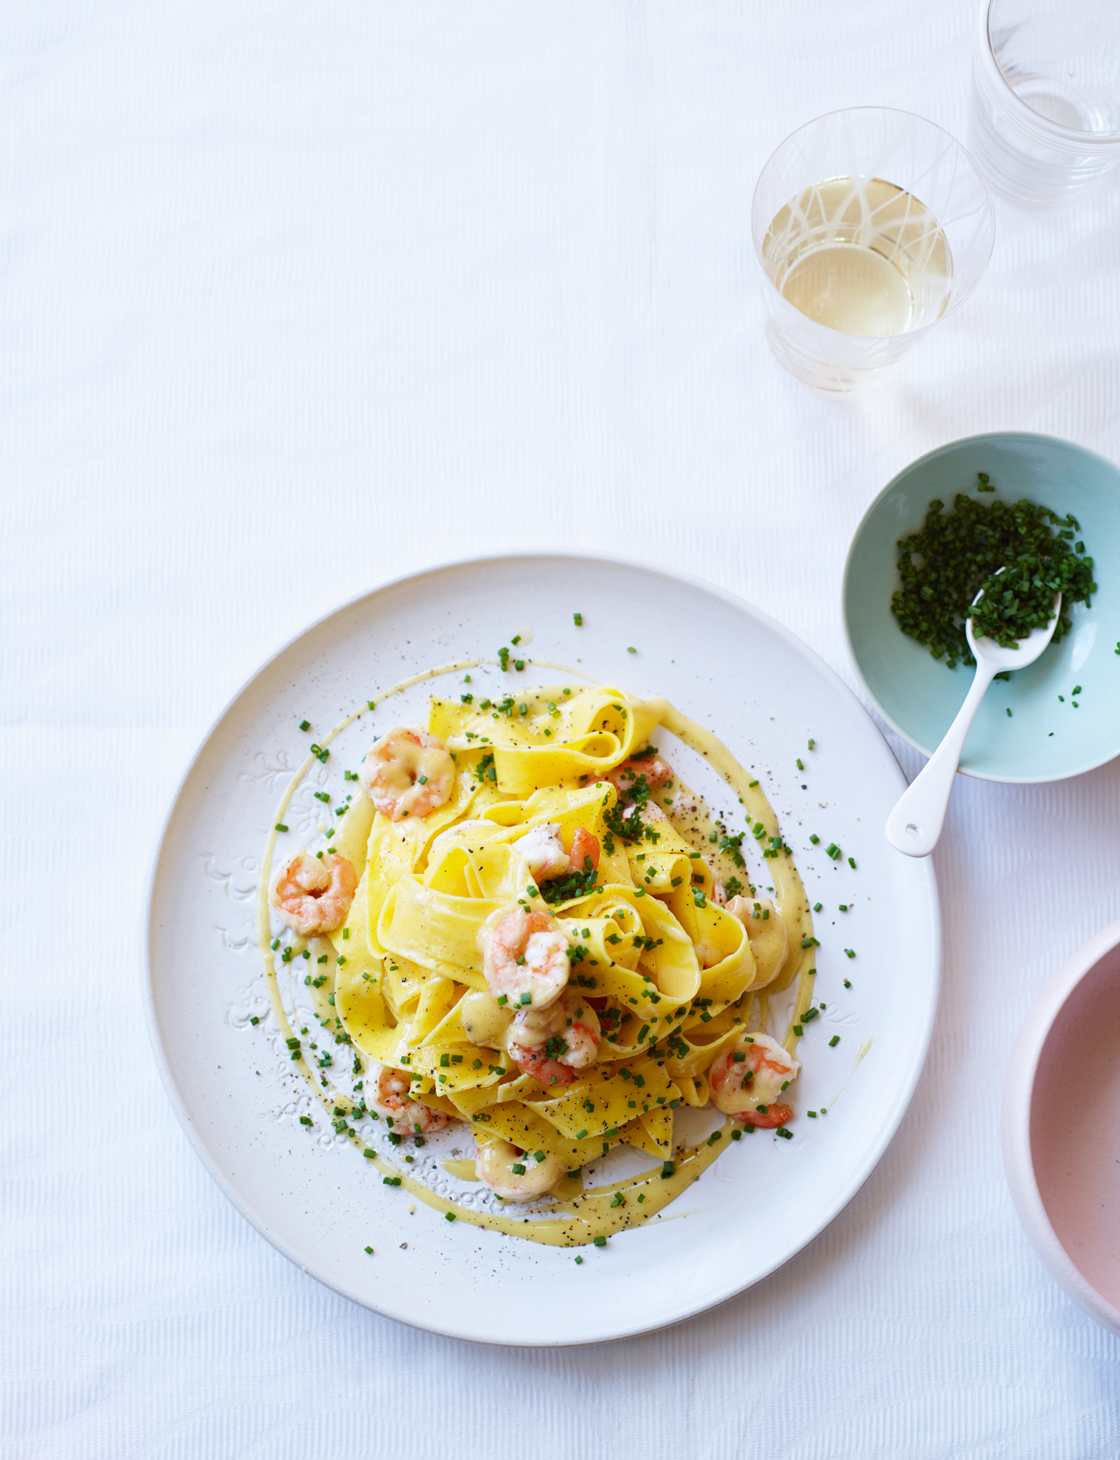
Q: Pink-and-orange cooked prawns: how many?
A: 10